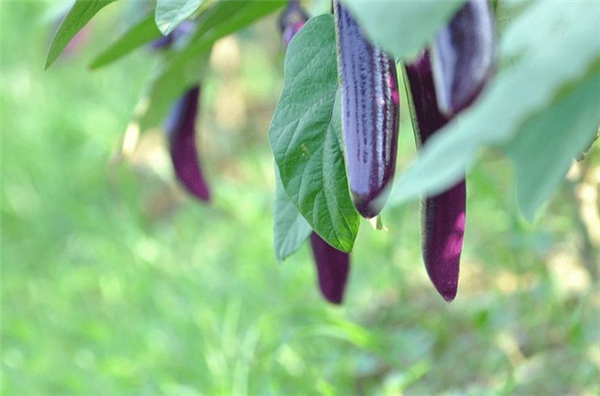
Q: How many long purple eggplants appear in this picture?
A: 5